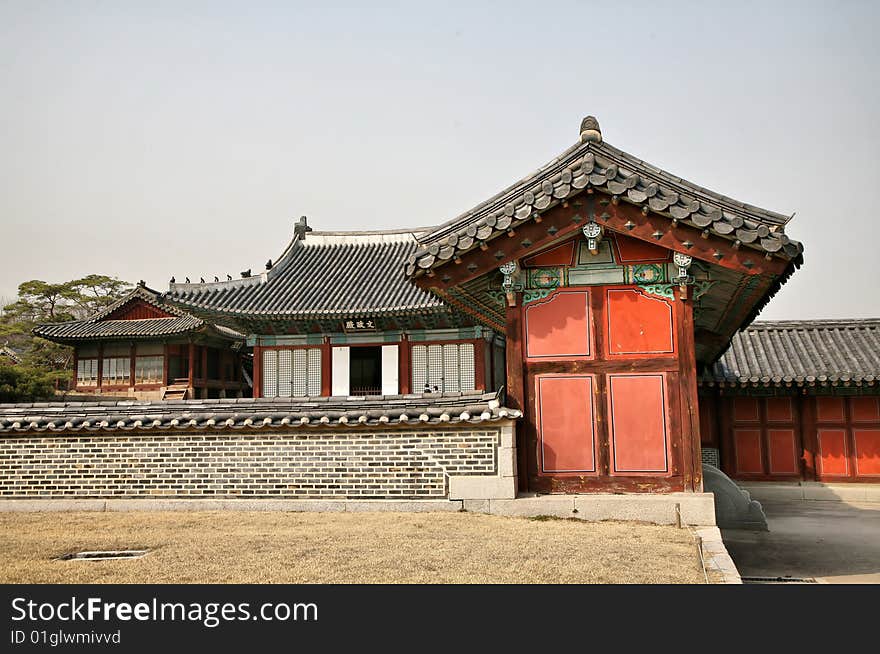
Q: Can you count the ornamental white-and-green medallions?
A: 3